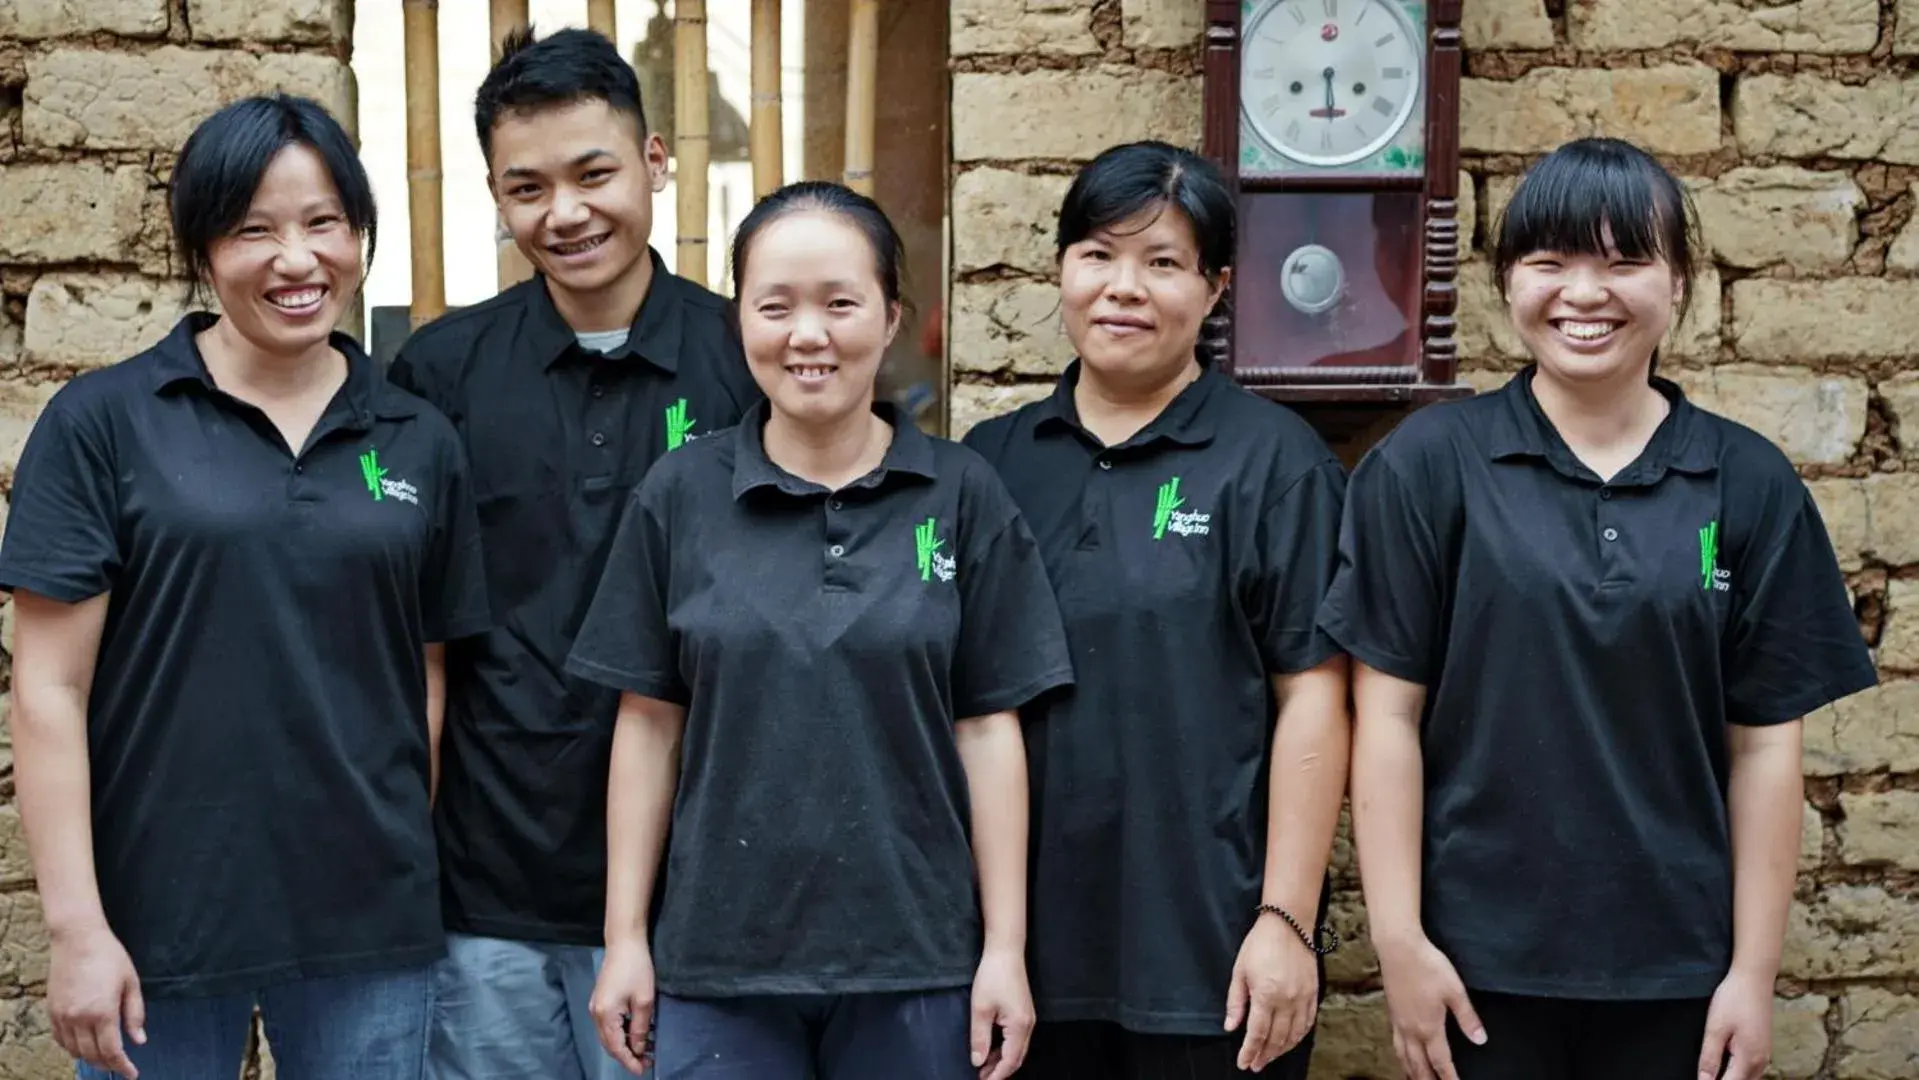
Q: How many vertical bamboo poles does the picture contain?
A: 6